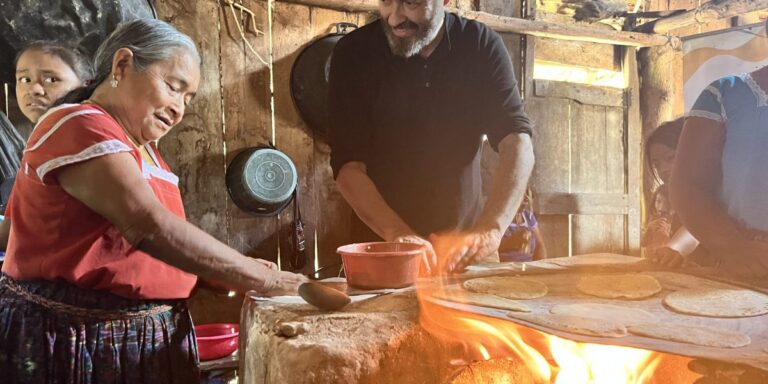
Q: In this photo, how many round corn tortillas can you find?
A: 7